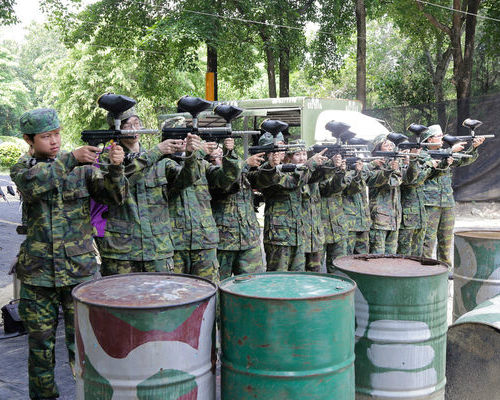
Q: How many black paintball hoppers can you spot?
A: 11